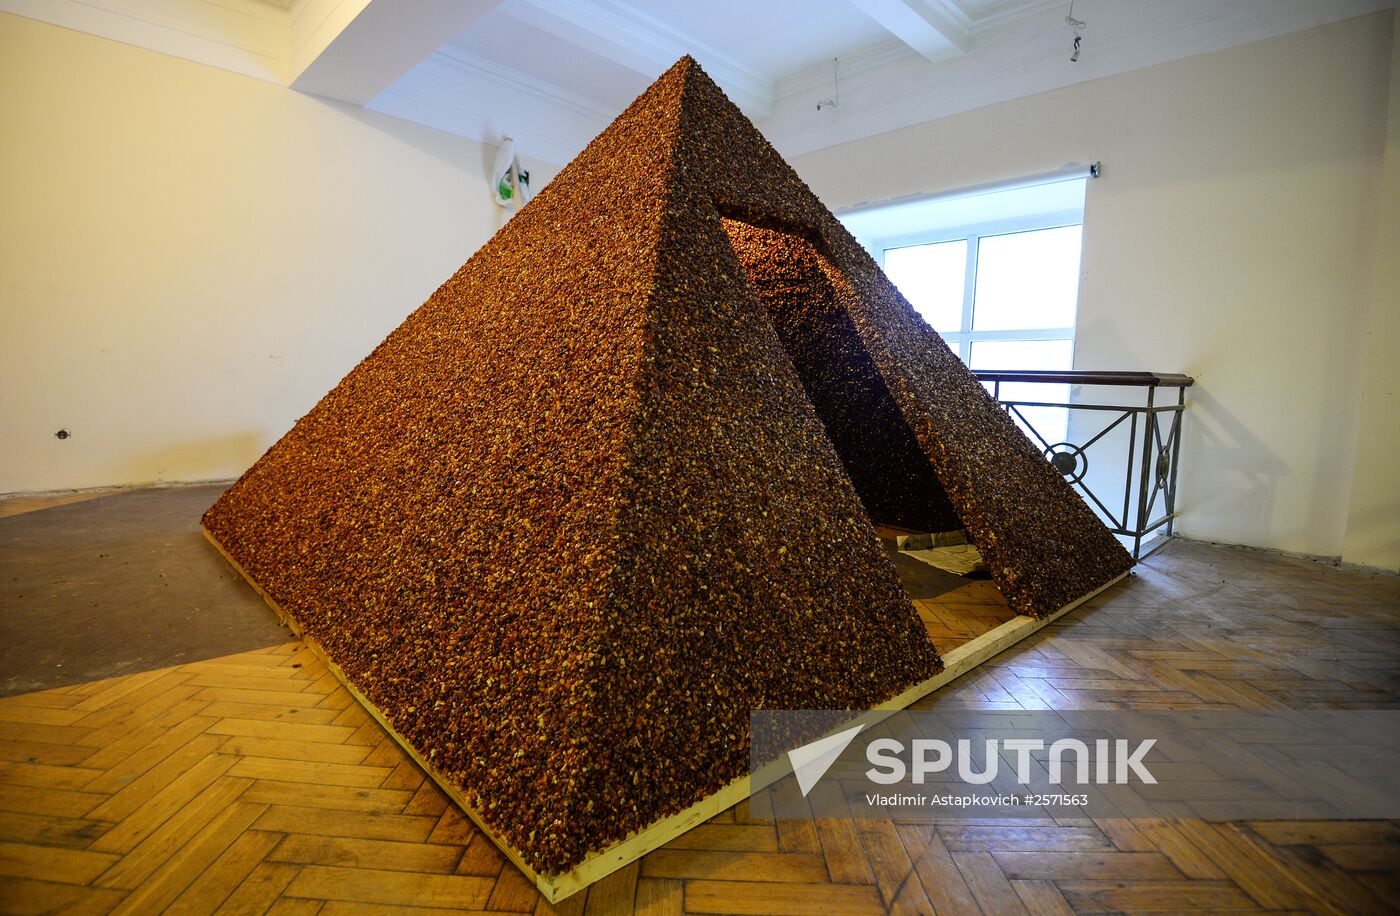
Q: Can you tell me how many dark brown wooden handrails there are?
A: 1